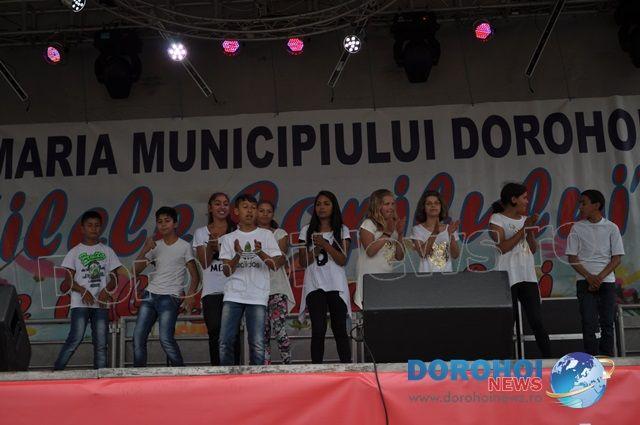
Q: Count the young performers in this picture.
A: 10